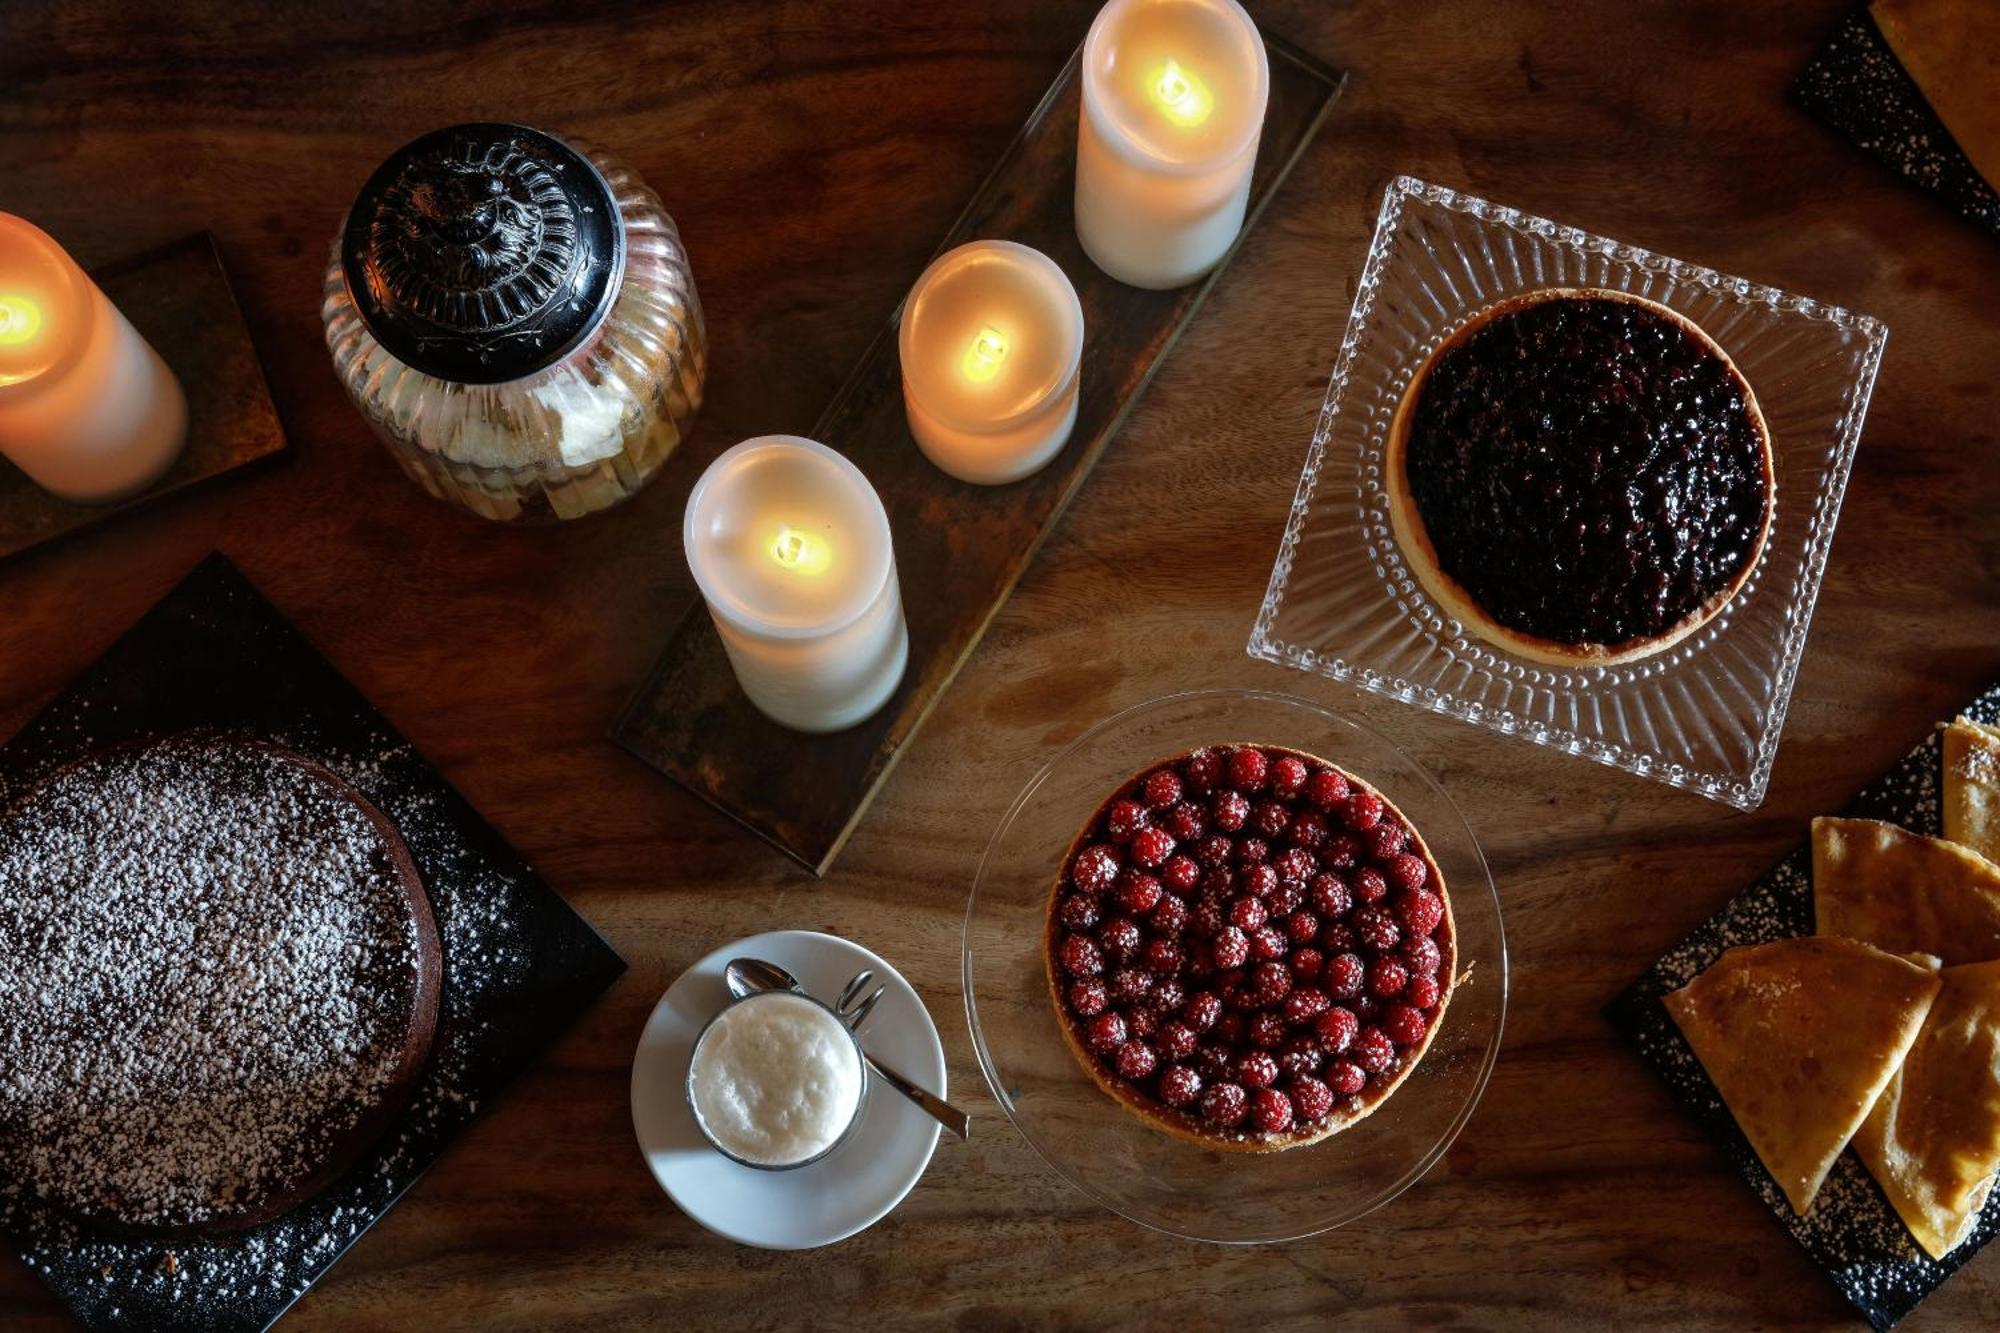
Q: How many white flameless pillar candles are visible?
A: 4